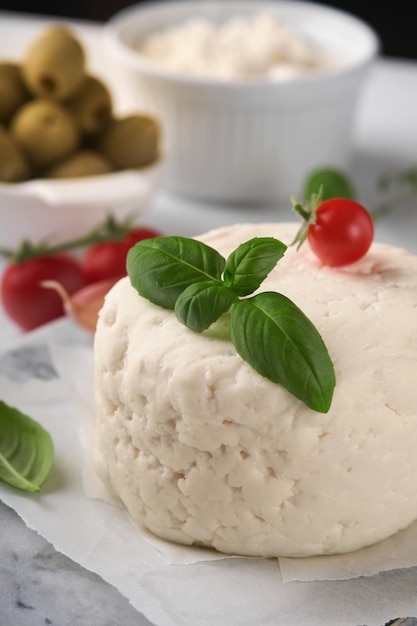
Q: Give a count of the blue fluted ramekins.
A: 0